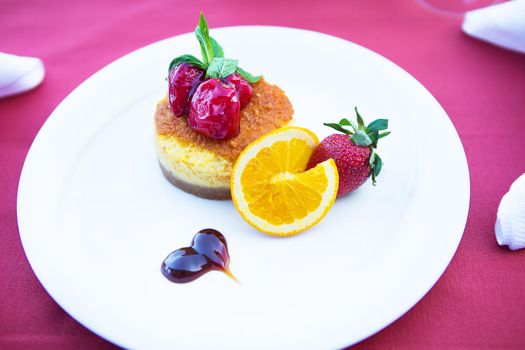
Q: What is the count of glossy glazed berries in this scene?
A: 3